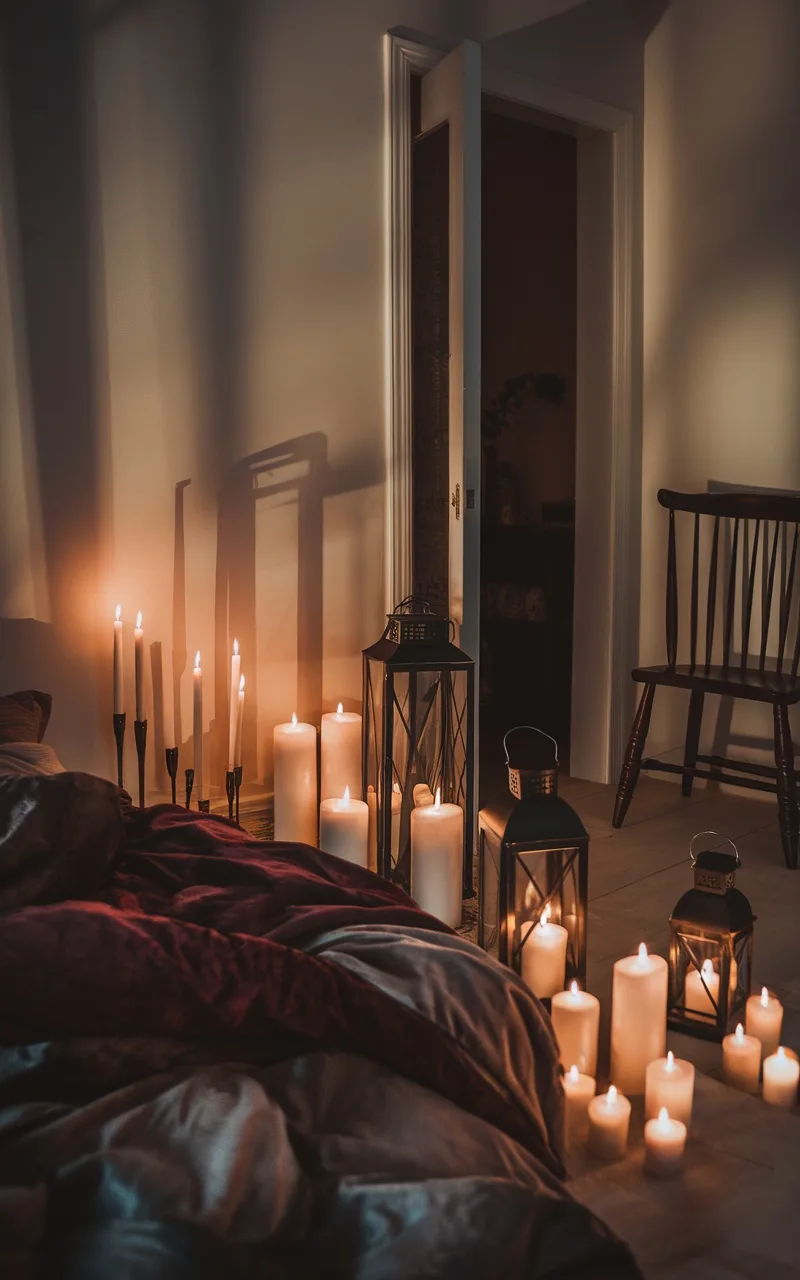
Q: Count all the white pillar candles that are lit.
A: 15